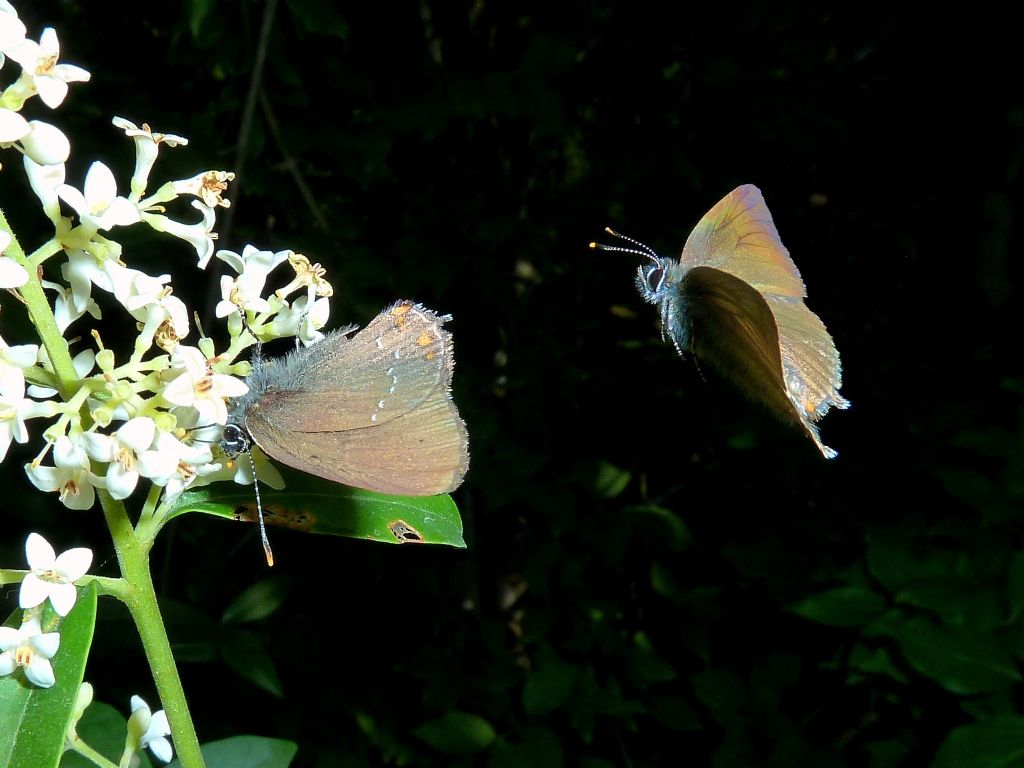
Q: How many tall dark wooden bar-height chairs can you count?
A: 0